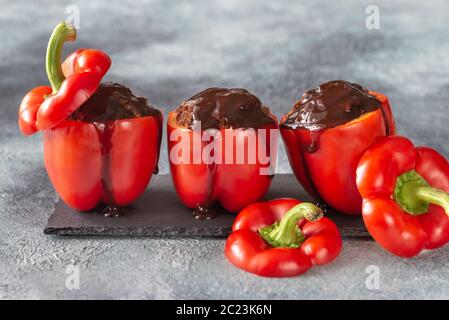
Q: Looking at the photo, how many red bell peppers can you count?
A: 3